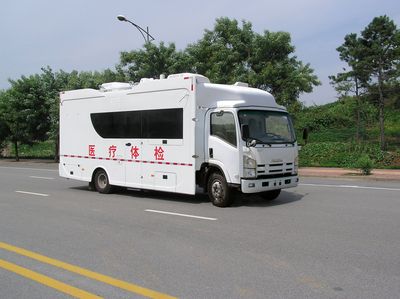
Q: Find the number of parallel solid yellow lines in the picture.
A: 2